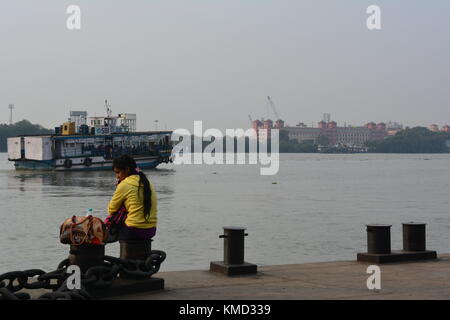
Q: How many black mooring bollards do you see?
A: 5